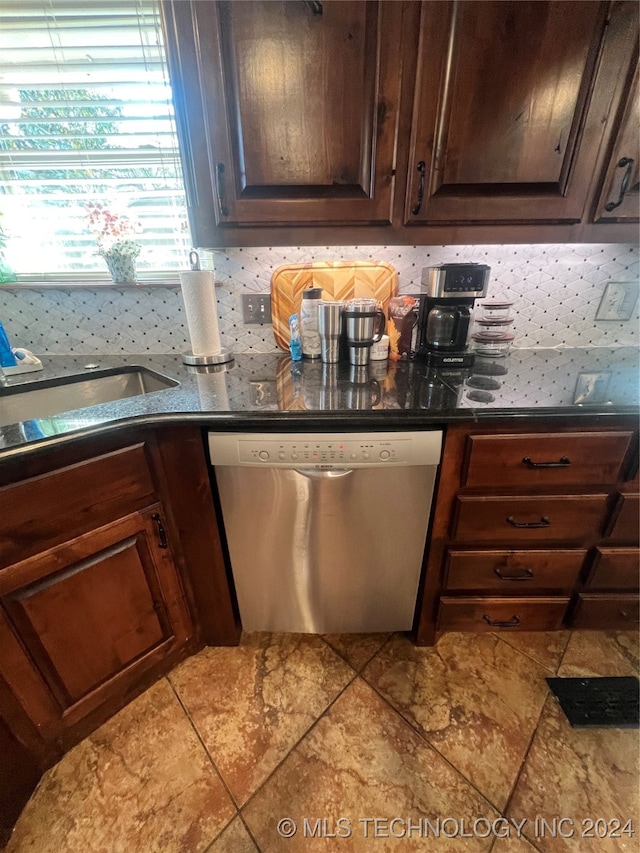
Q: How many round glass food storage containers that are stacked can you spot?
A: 3